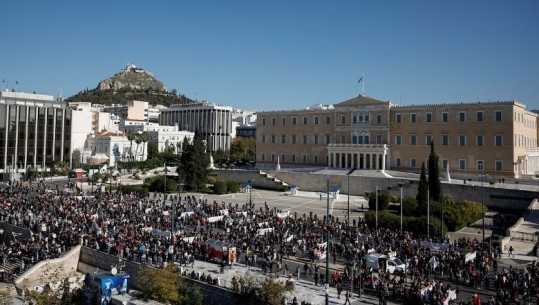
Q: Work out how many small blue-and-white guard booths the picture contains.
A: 3